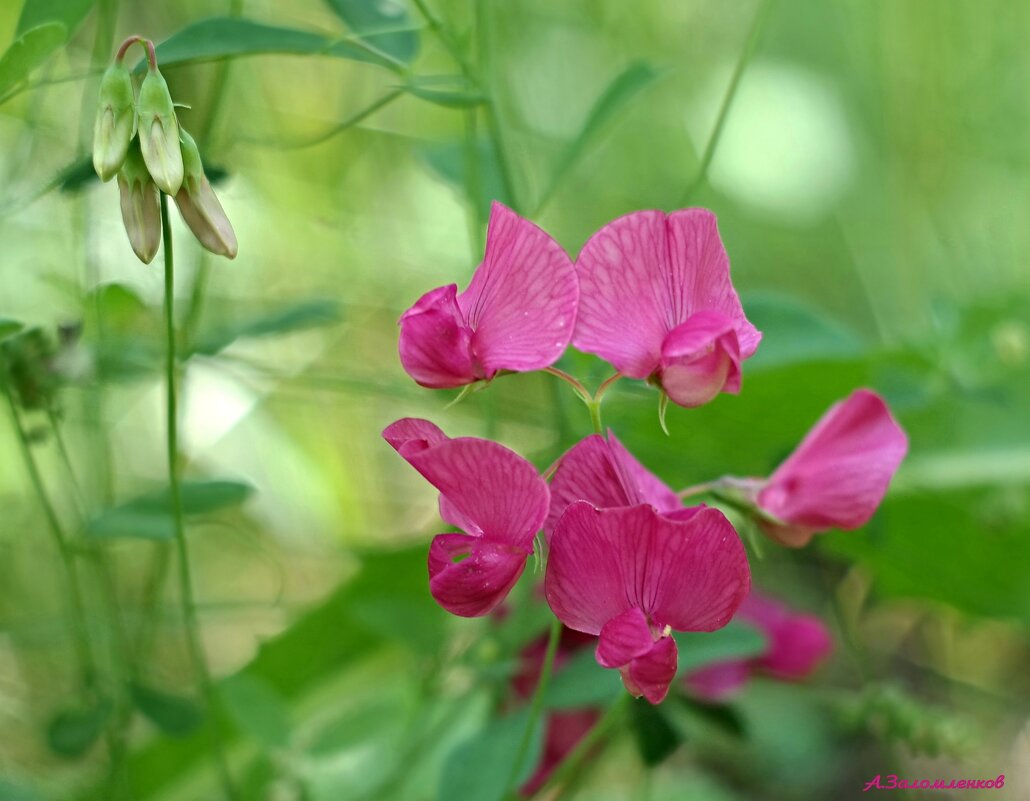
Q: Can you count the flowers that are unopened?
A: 4